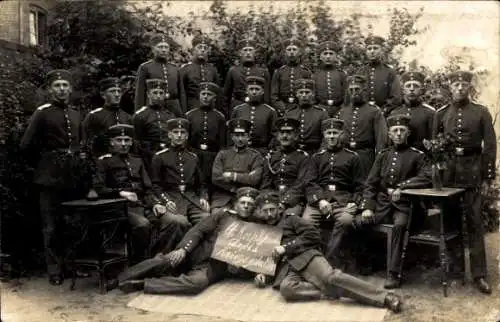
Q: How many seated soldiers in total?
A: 6